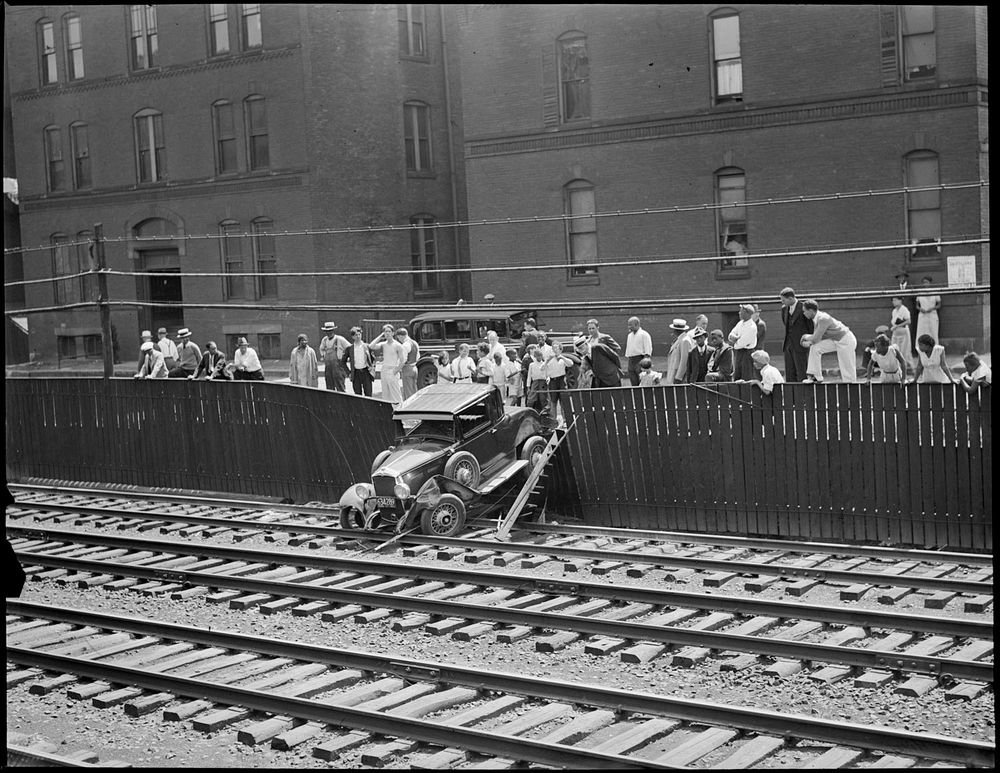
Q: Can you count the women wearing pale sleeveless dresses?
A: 2